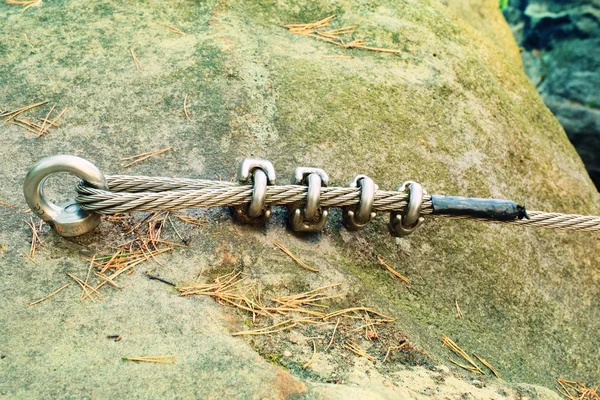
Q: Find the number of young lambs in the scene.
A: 0